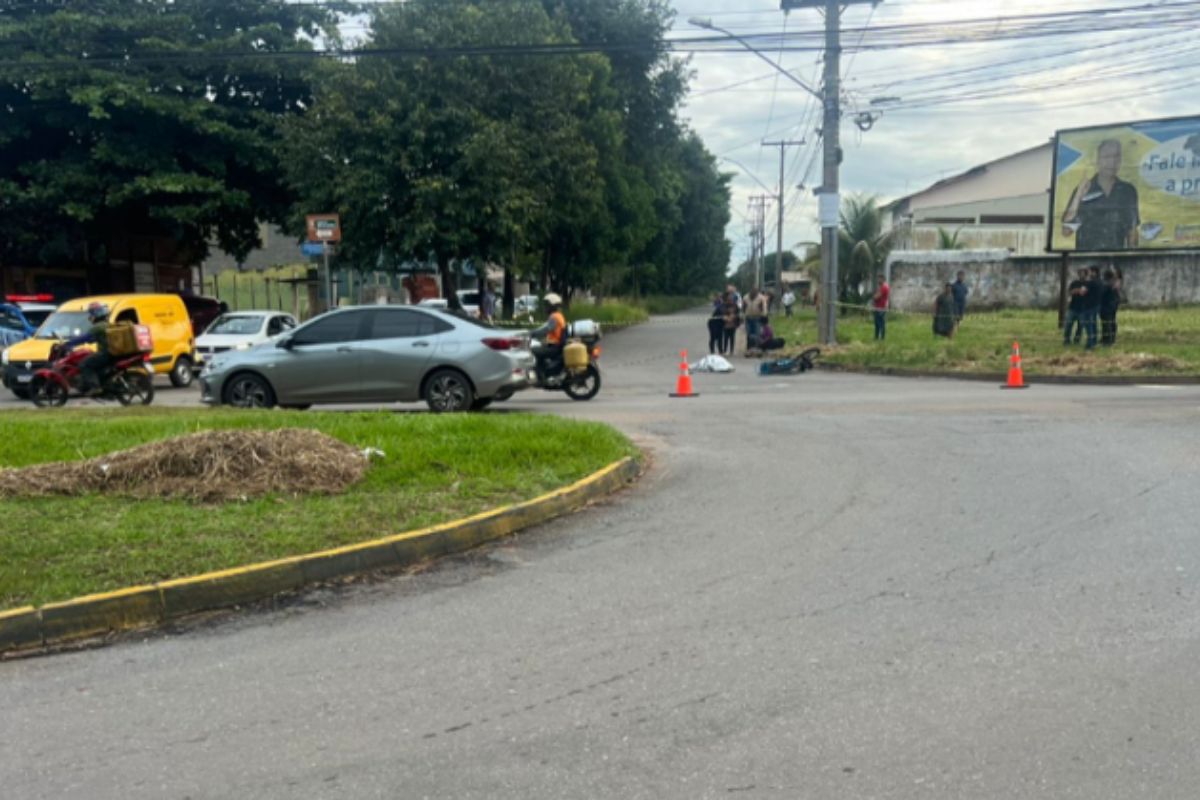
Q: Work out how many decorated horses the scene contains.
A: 0